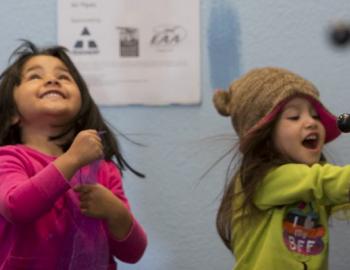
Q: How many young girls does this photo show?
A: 2